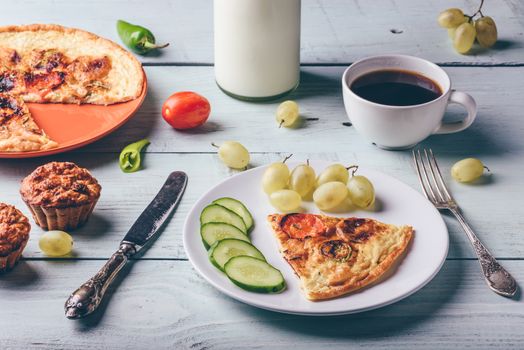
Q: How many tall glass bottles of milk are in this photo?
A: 1